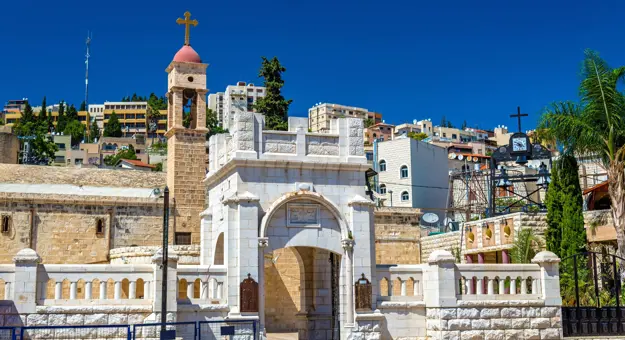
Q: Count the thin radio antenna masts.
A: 1